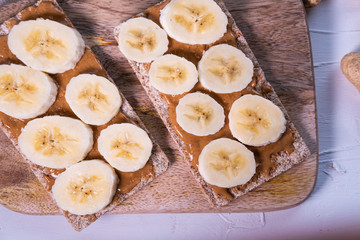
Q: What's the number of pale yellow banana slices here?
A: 13